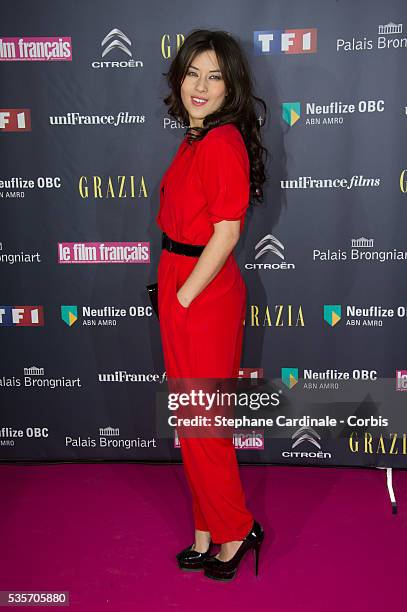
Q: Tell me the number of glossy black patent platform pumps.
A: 2